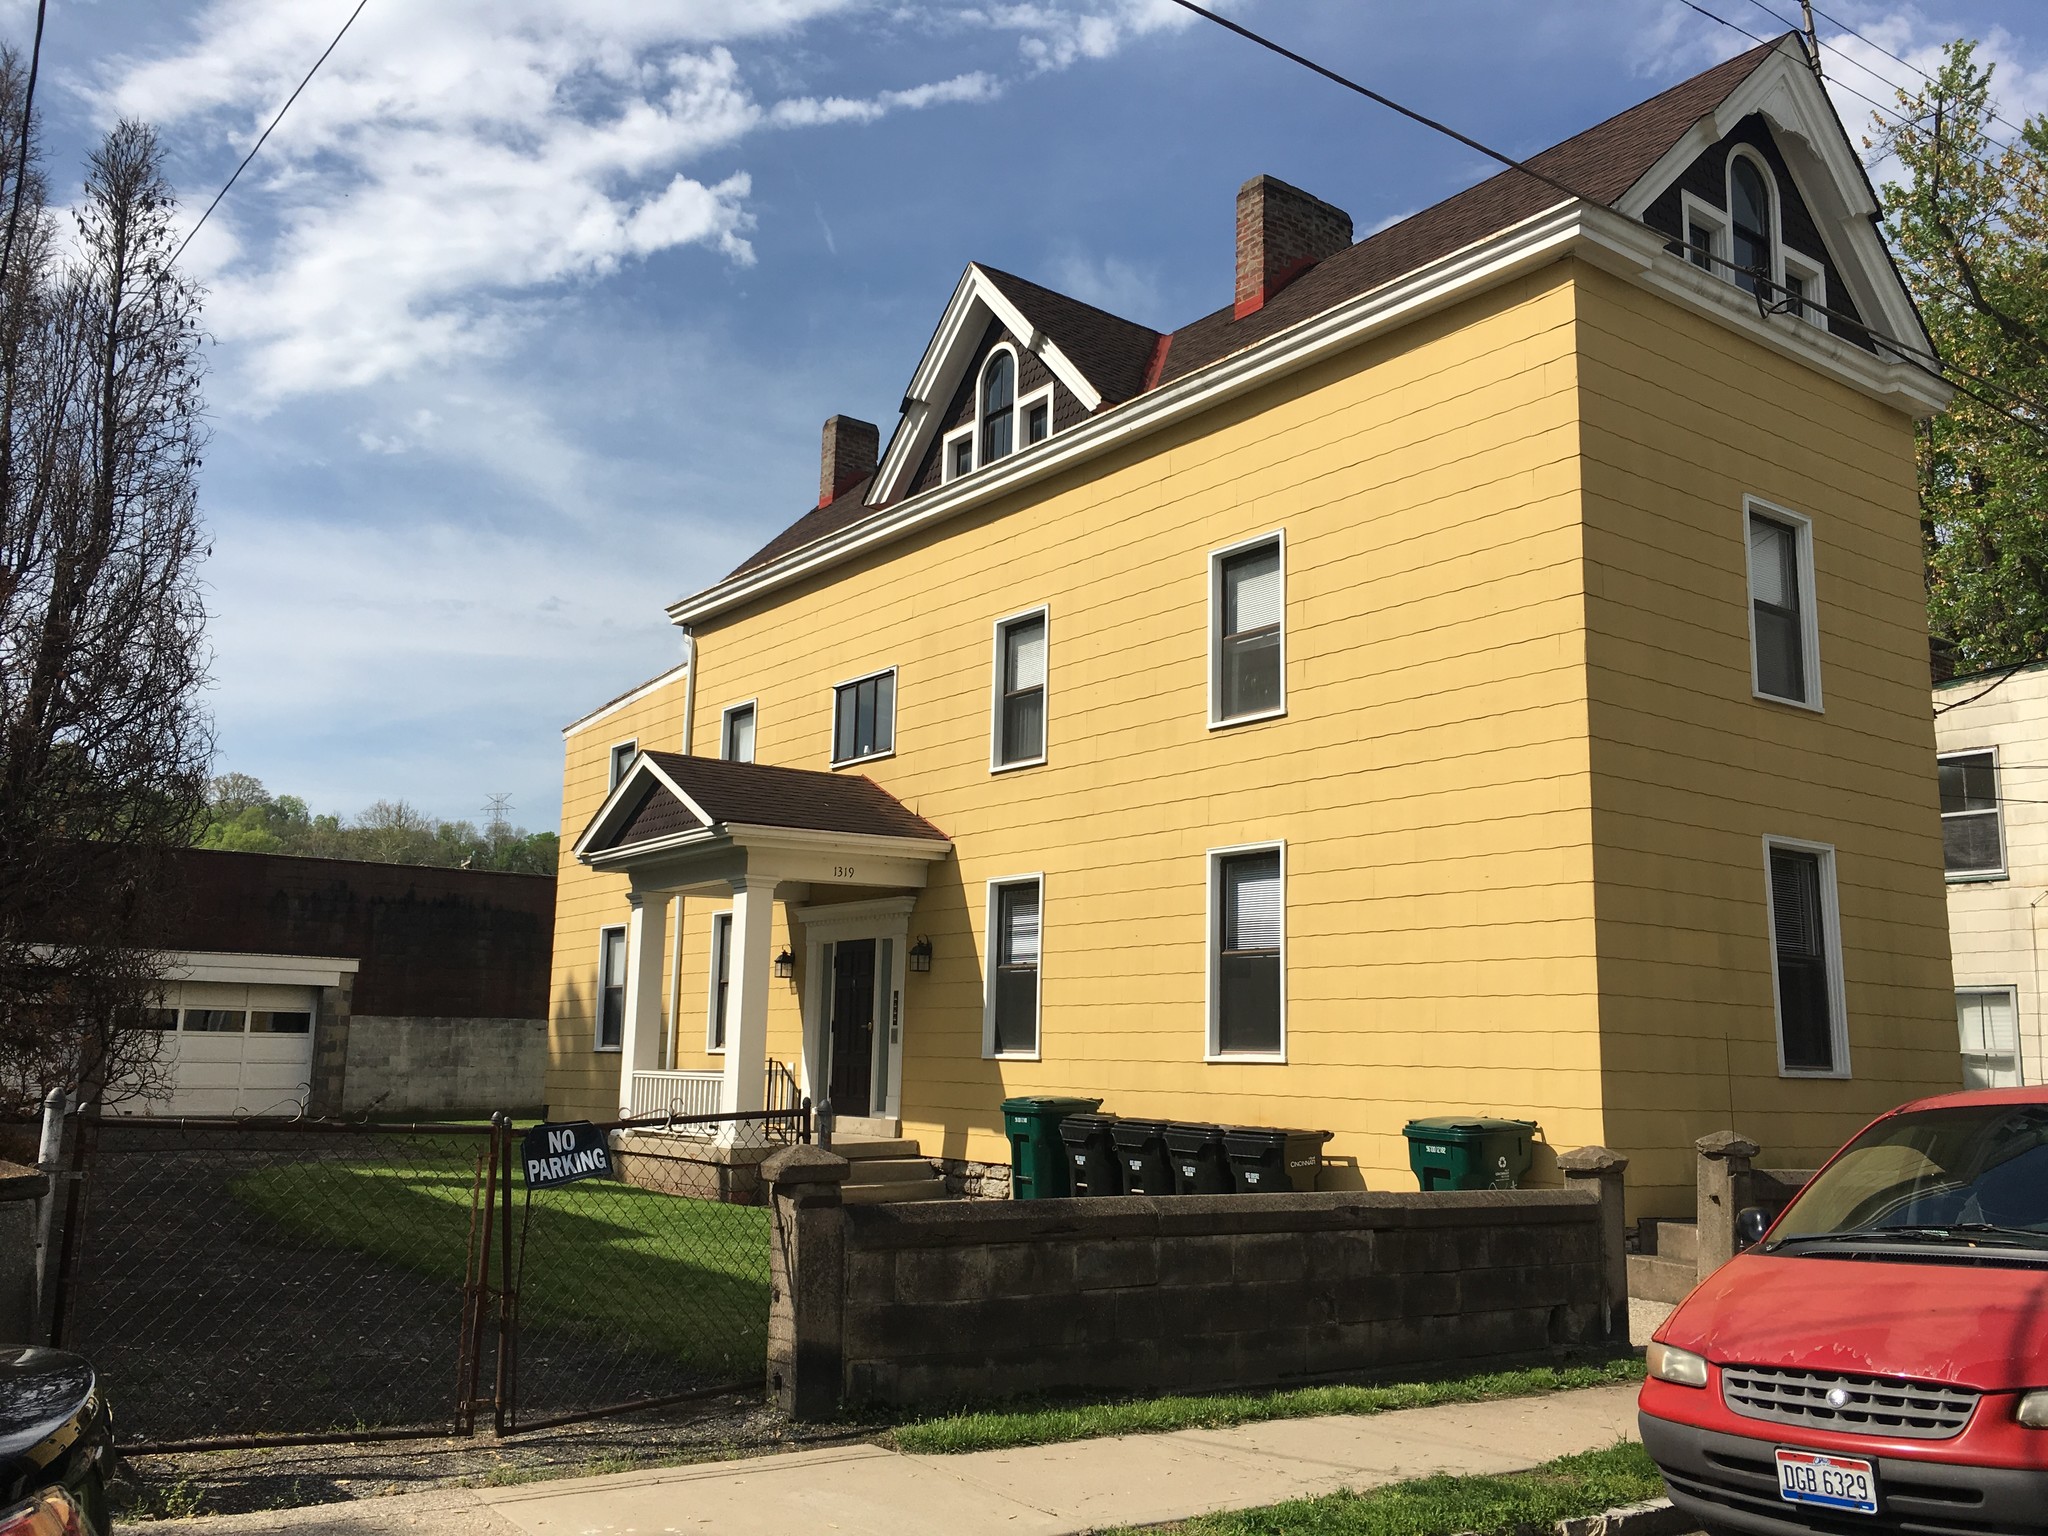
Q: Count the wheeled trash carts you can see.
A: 6